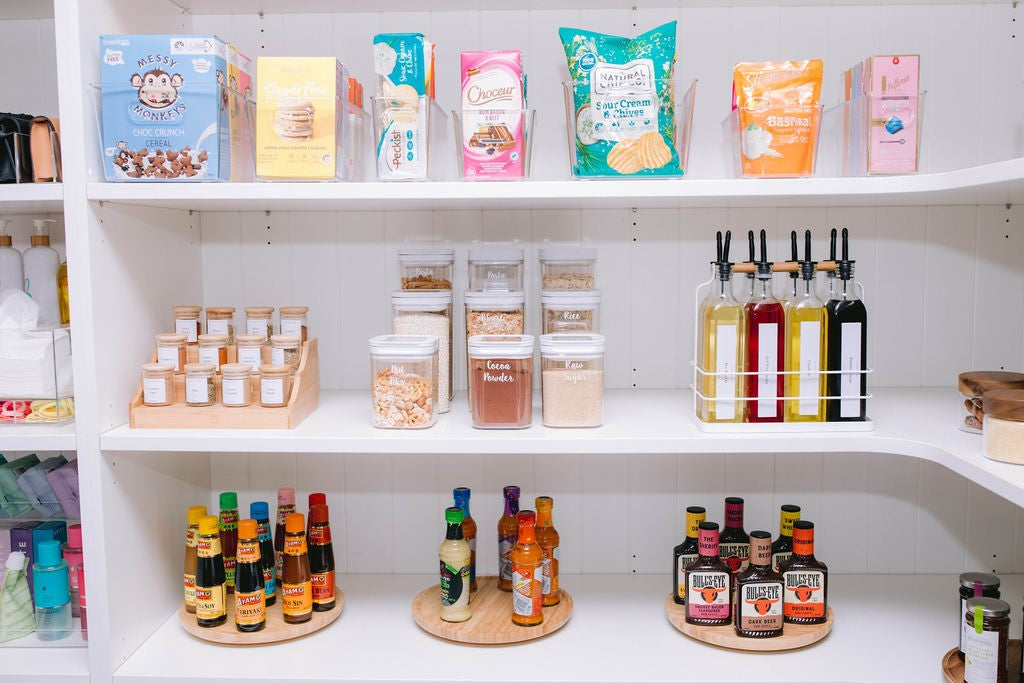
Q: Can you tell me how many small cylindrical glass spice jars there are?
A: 12